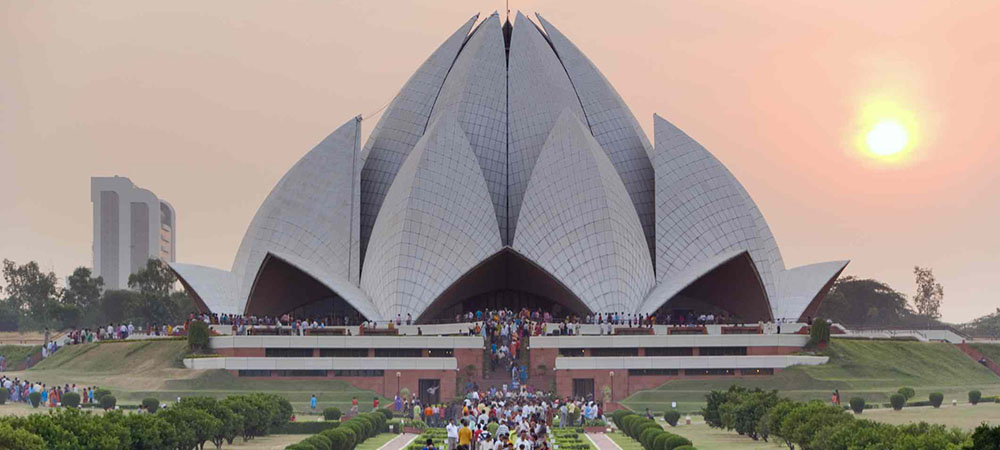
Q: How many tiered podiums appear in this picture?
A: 2